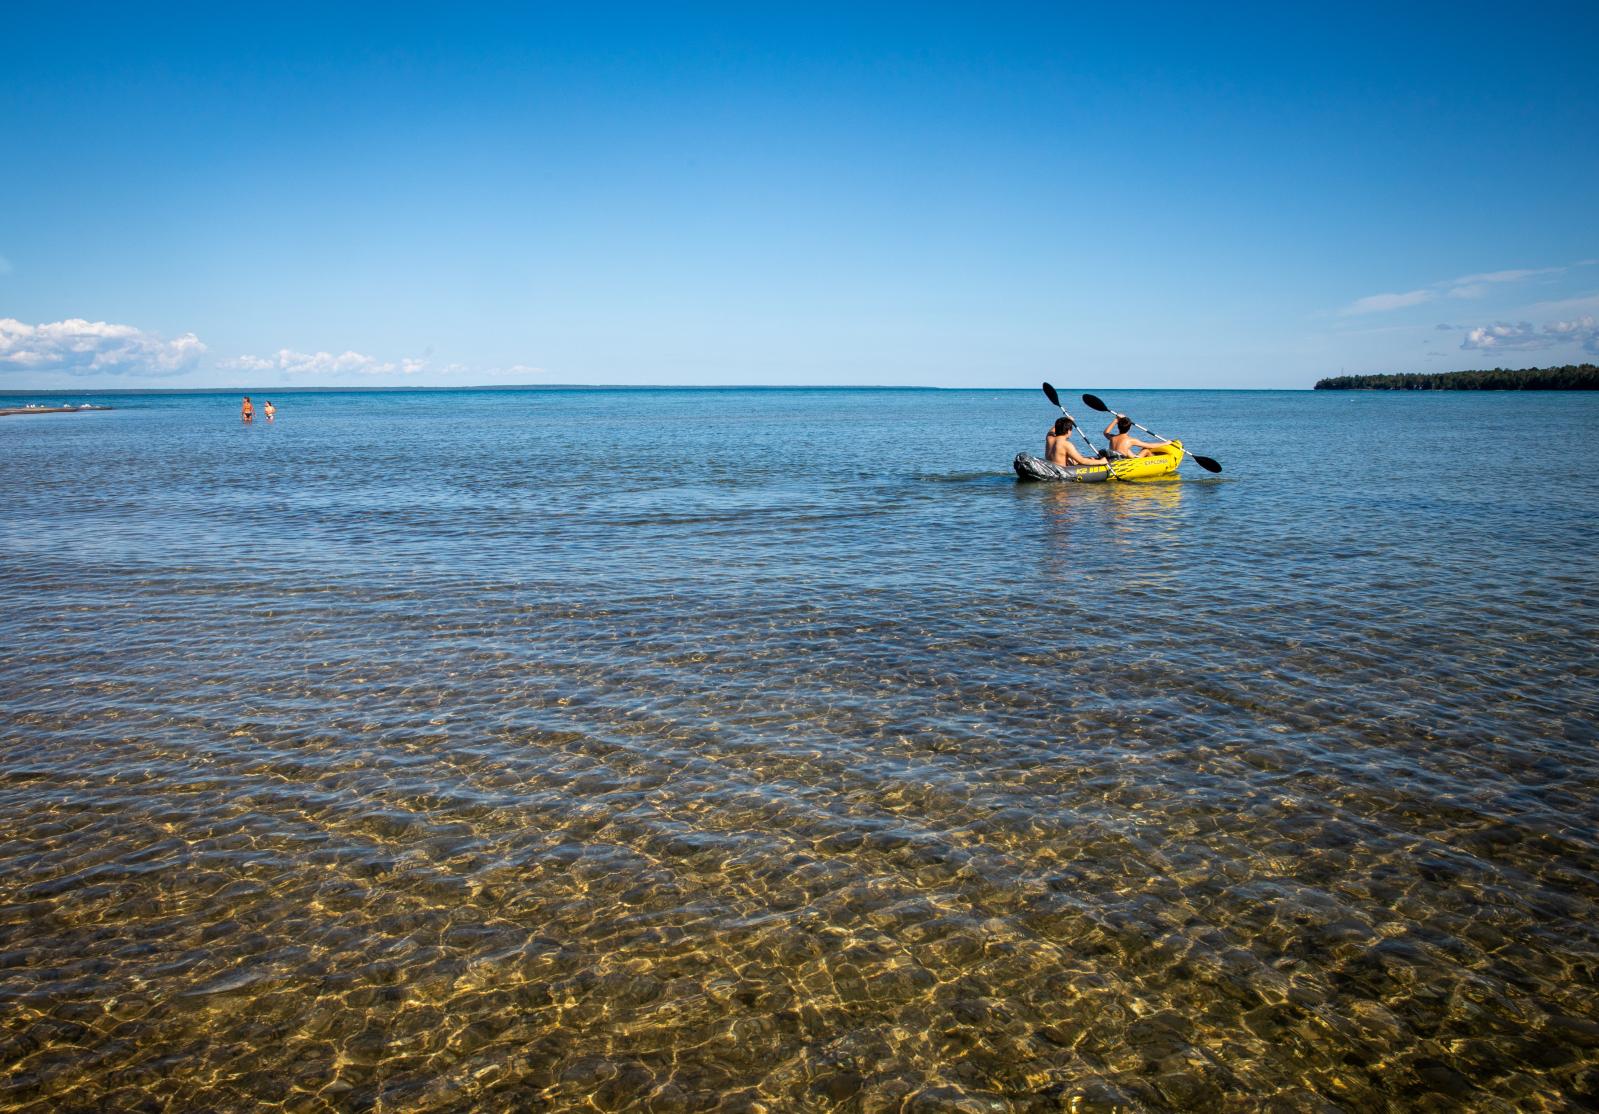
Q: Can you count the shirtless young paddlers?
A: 2